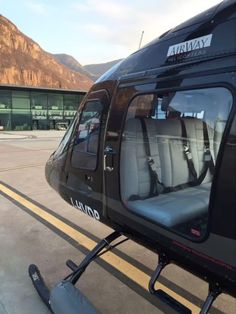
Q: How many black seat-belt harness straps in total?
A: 3